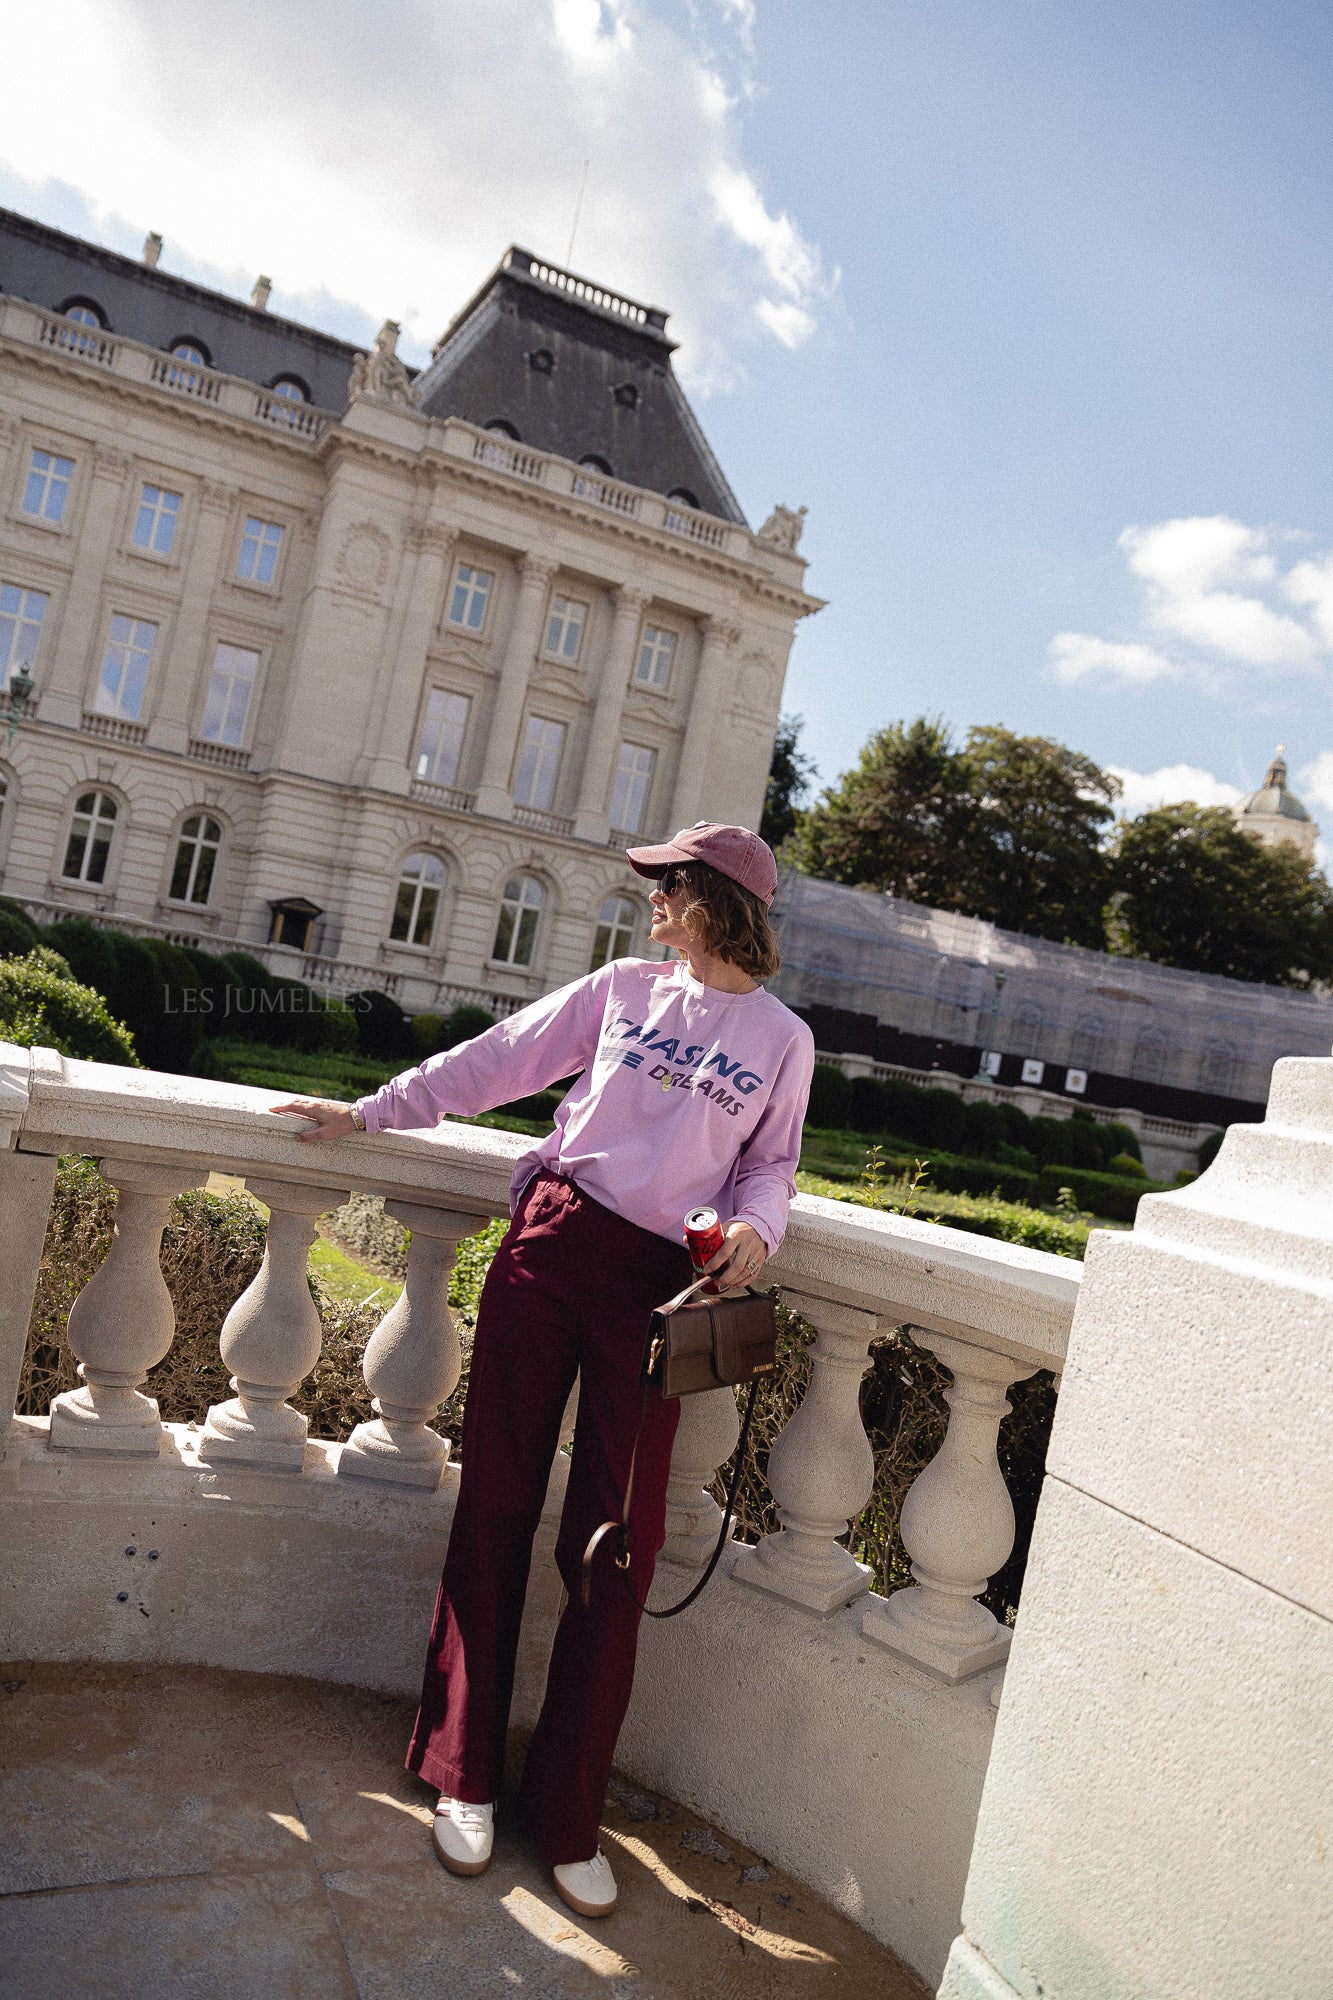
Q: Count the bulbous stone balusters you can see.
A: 6